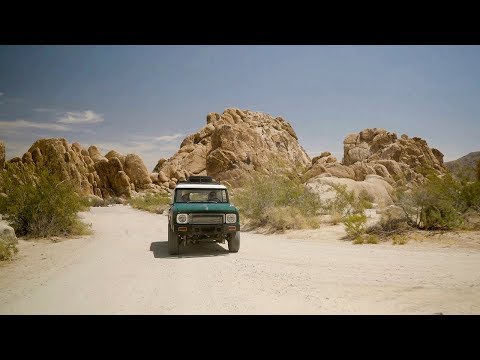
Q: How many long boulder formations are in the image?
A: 3